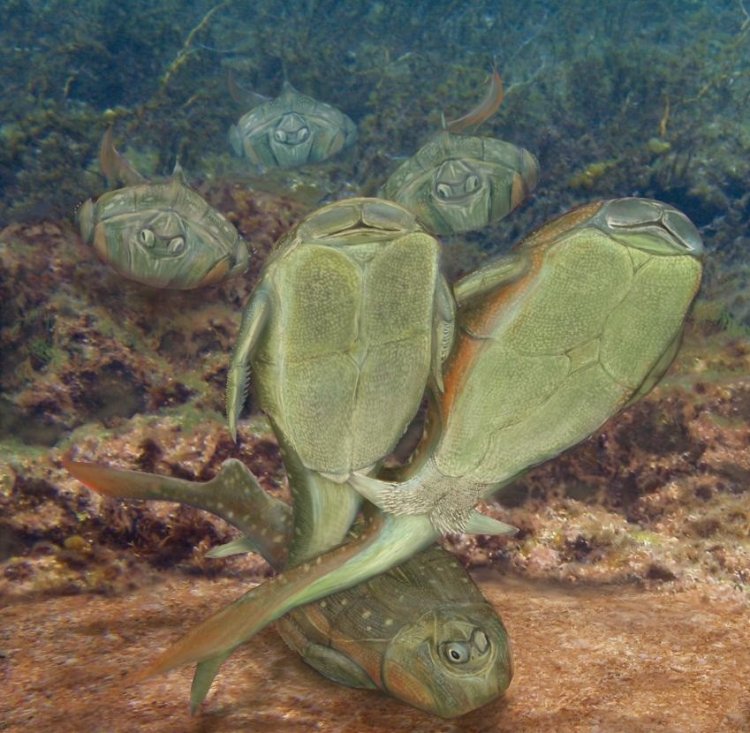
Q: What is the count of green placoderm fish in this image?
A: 6